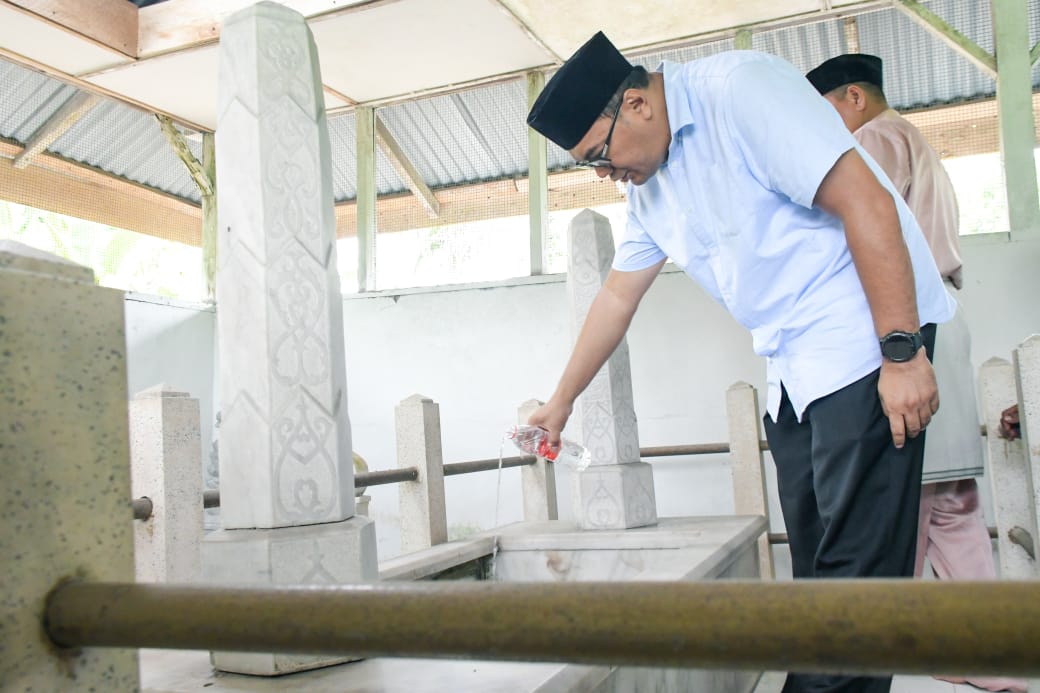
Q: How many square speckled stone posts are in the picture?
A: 7